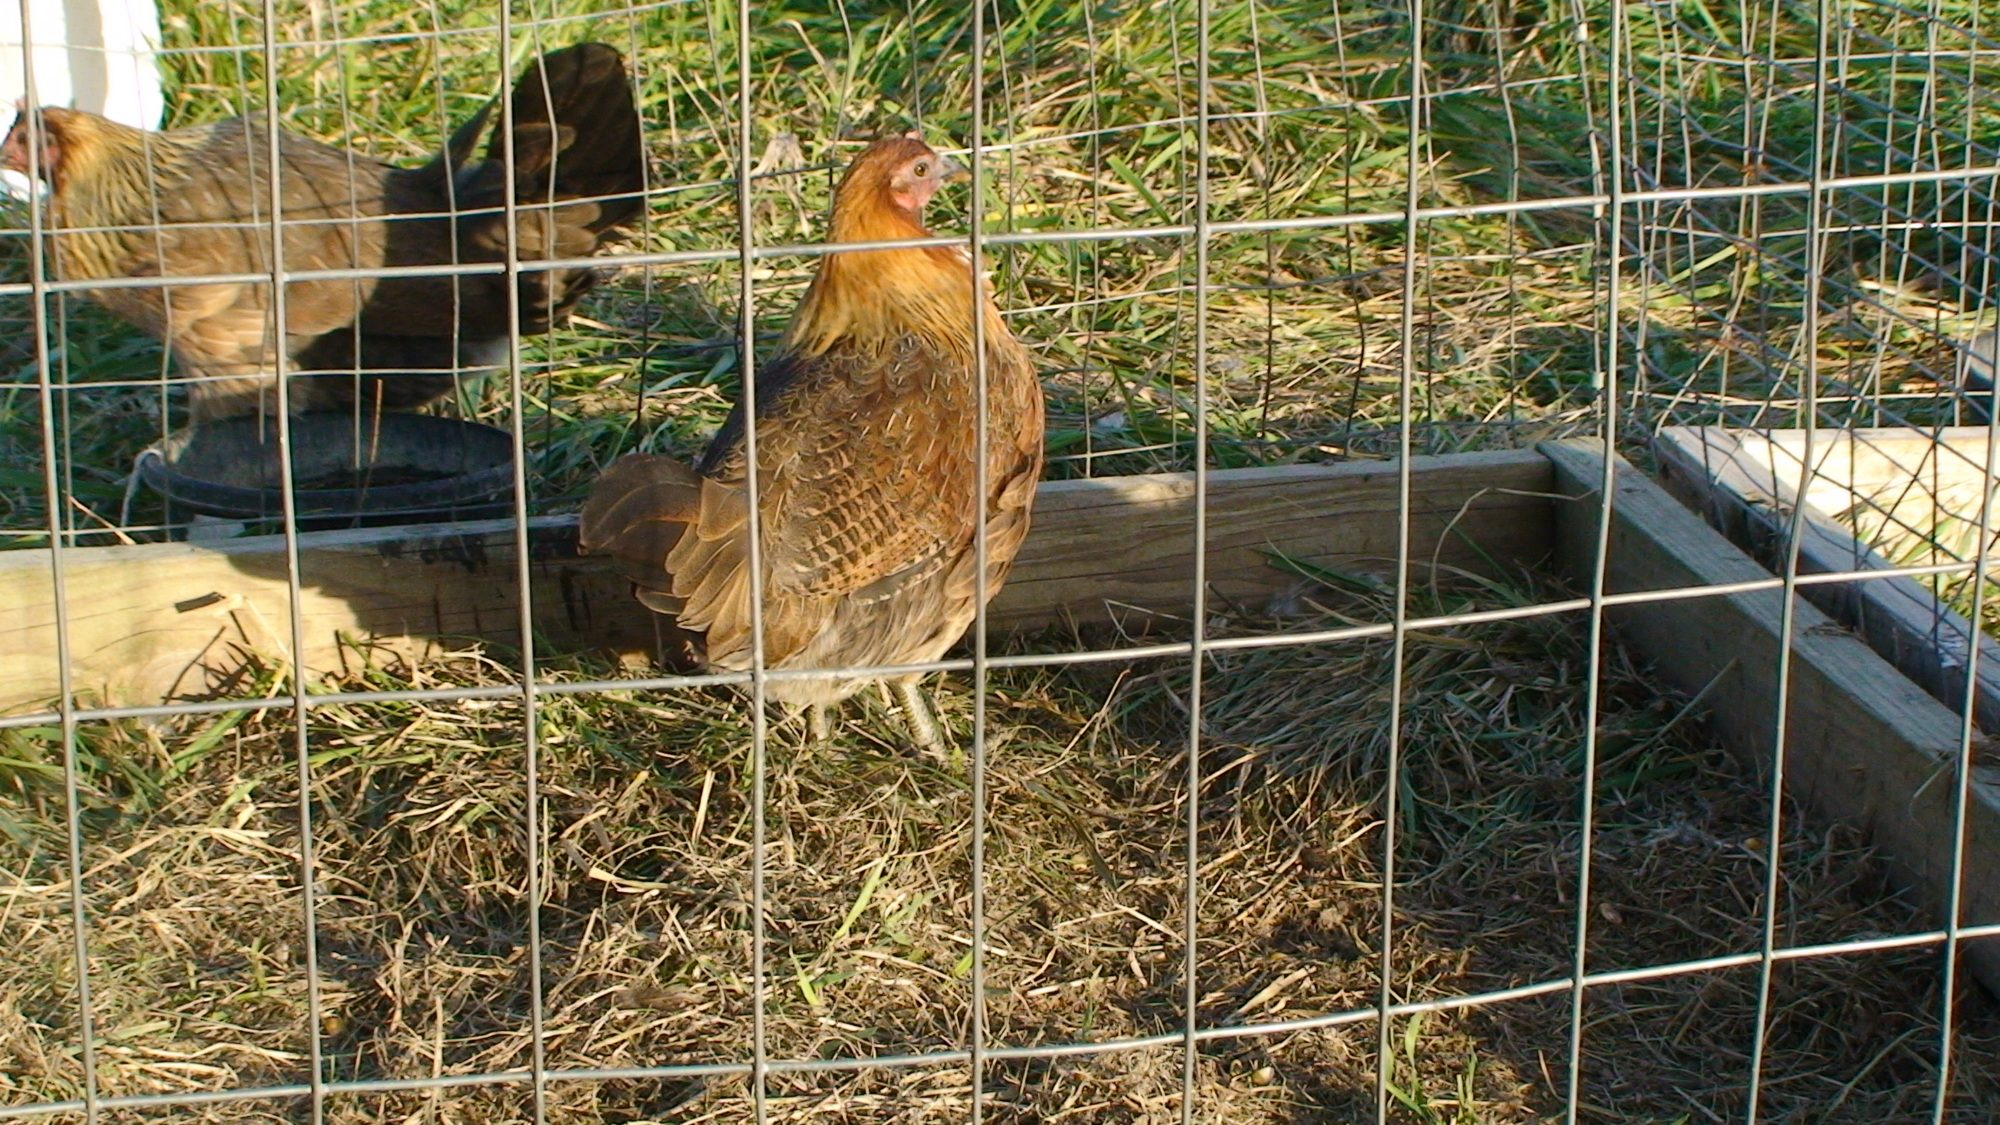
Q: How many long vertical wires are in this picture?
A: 10